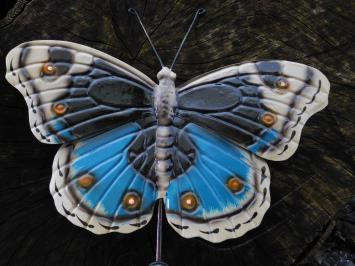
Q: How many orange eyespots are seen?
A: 8